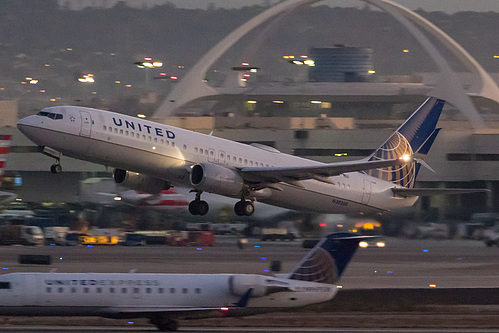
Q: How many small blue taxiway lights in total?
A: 13